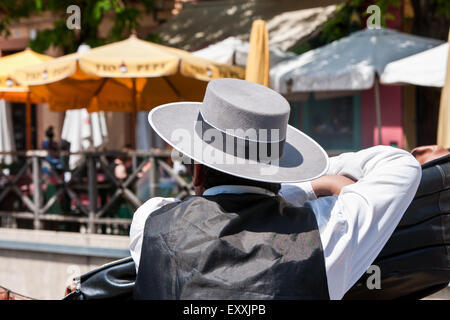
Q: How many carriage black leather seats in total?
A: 1